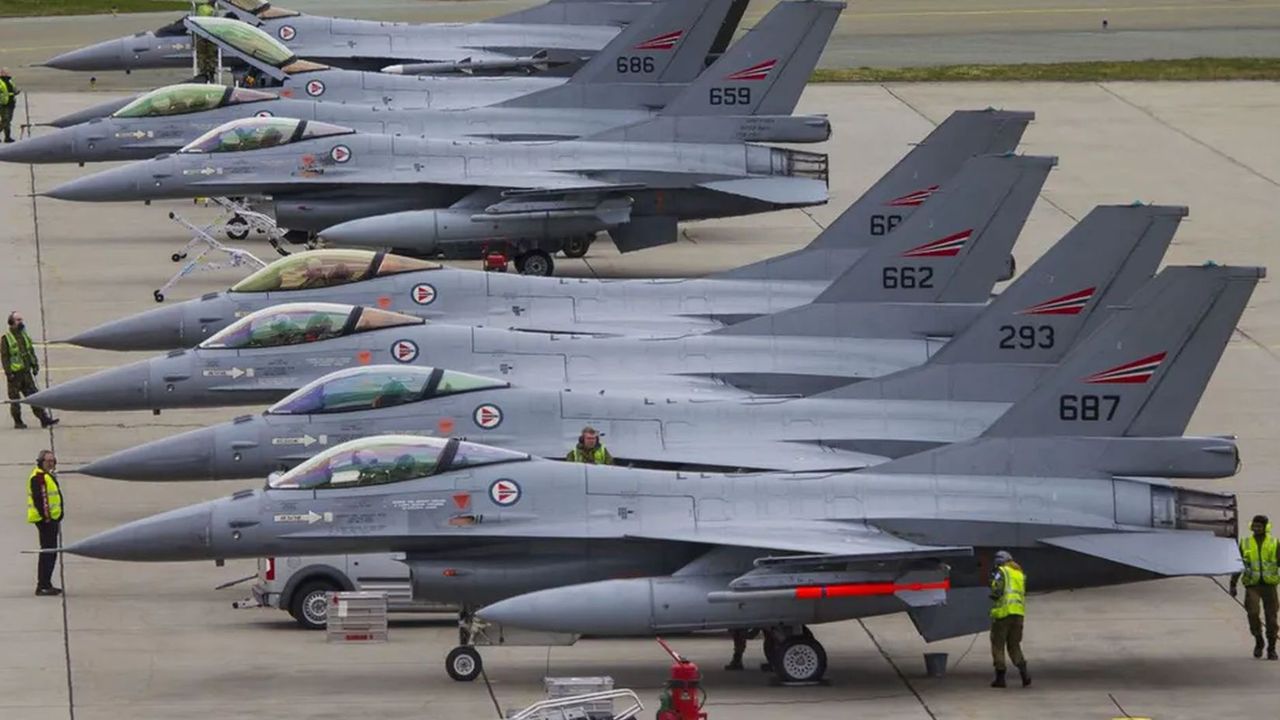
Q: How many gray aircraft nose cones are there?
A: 8